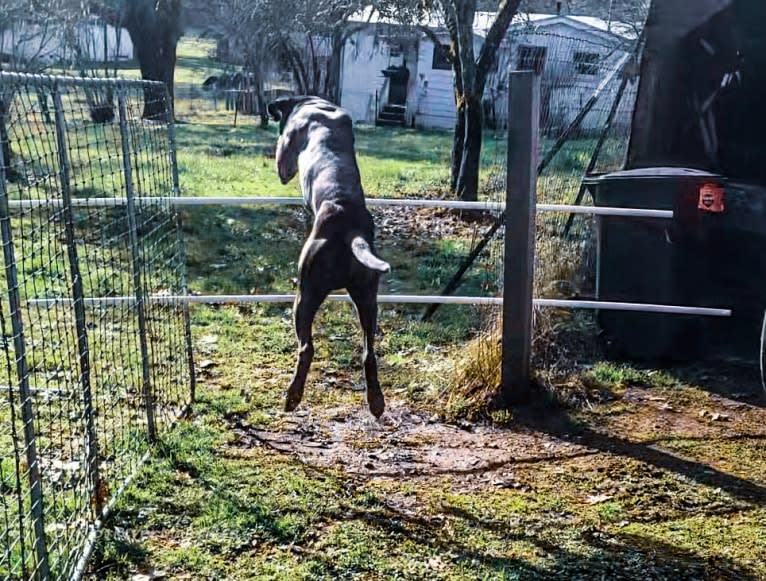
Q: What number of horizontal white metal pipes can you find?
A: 2